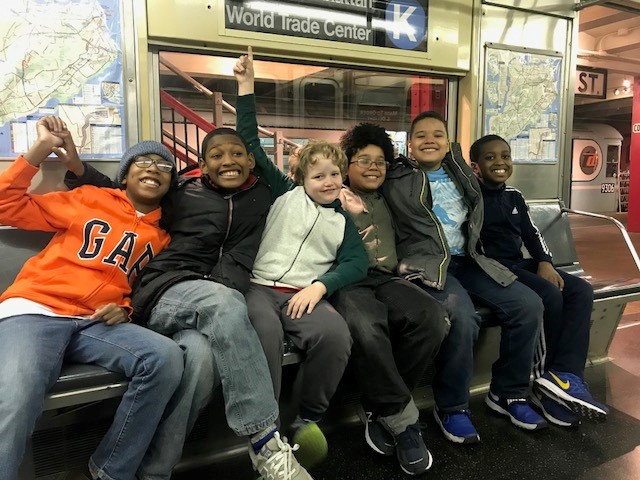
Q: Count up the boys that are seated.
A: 6